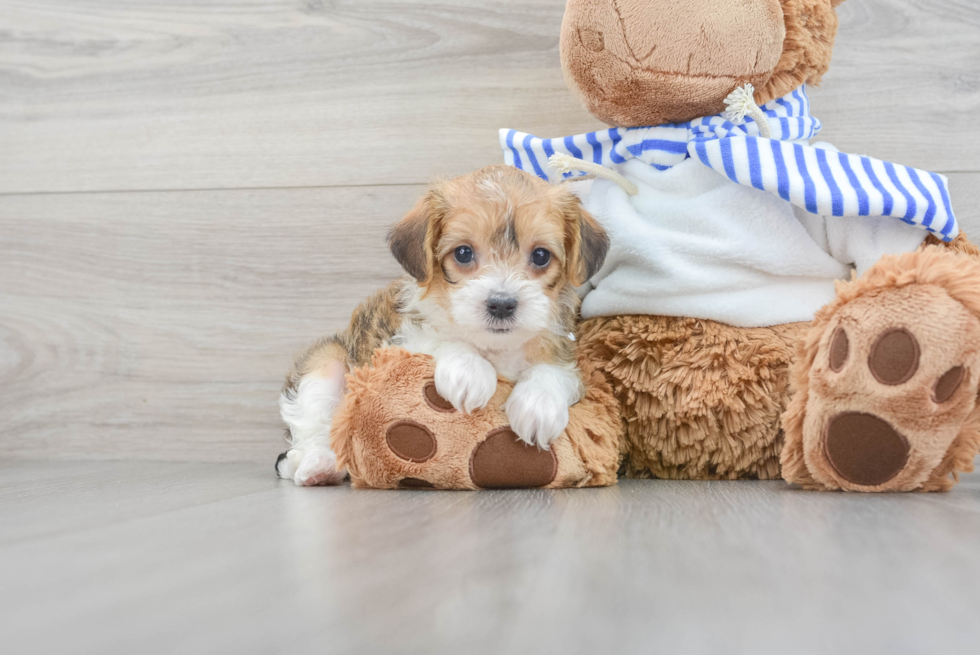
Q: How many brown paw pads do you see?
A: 8